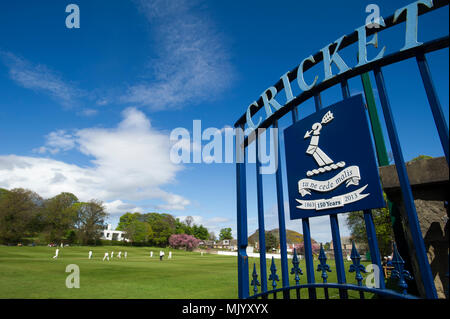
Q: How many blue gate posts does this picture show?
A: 8